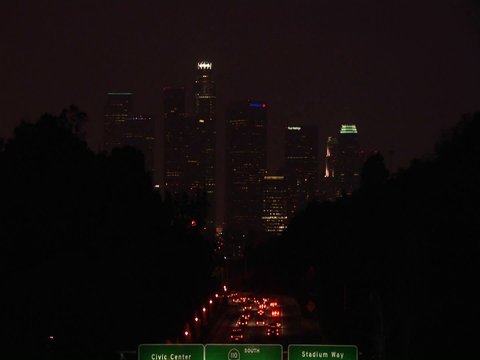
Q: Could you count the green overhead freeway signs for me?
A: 3